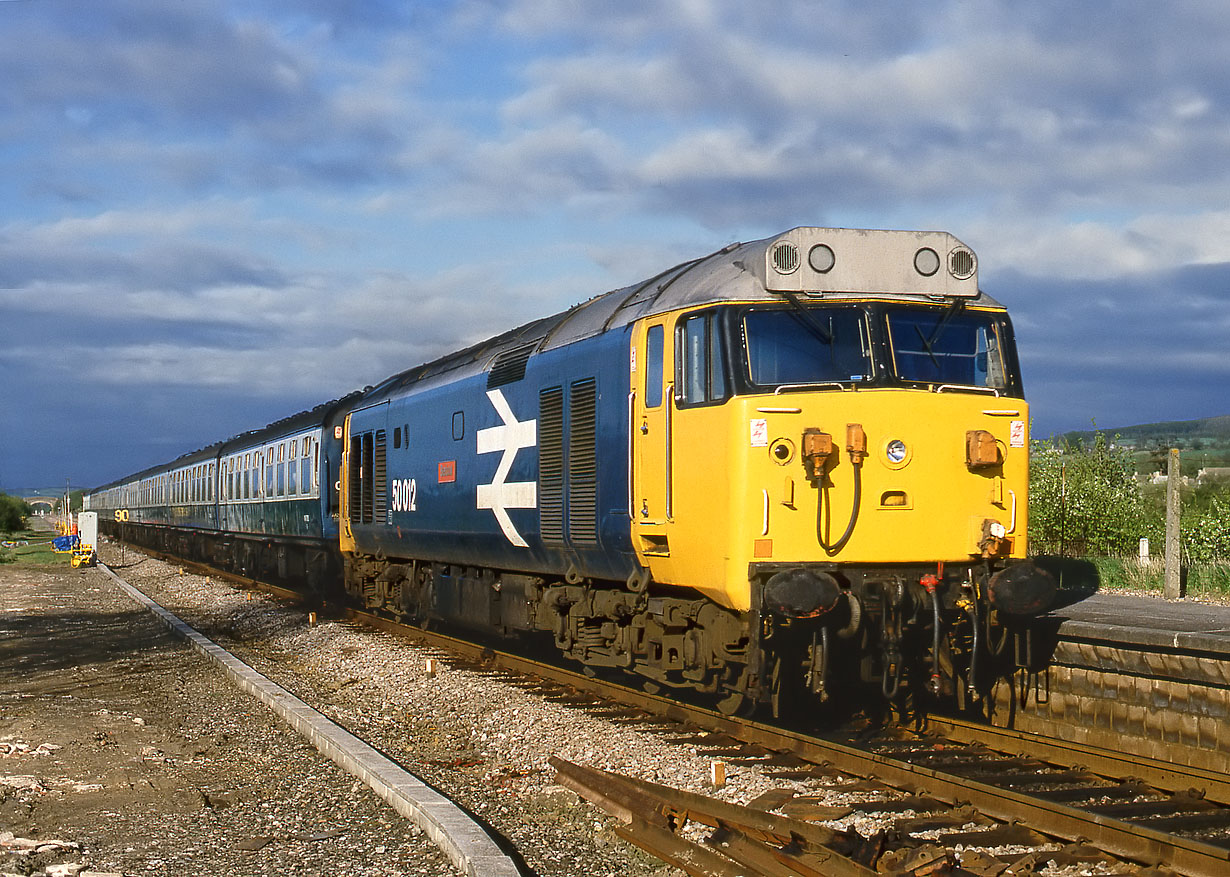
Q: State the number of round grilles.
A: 2